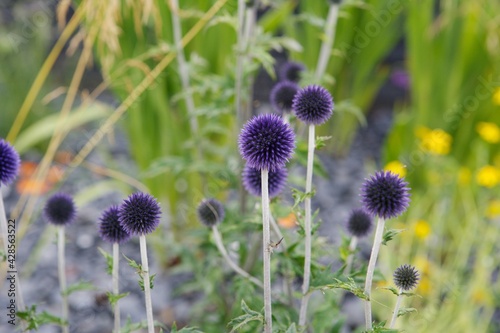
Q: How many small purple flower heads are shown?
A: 13